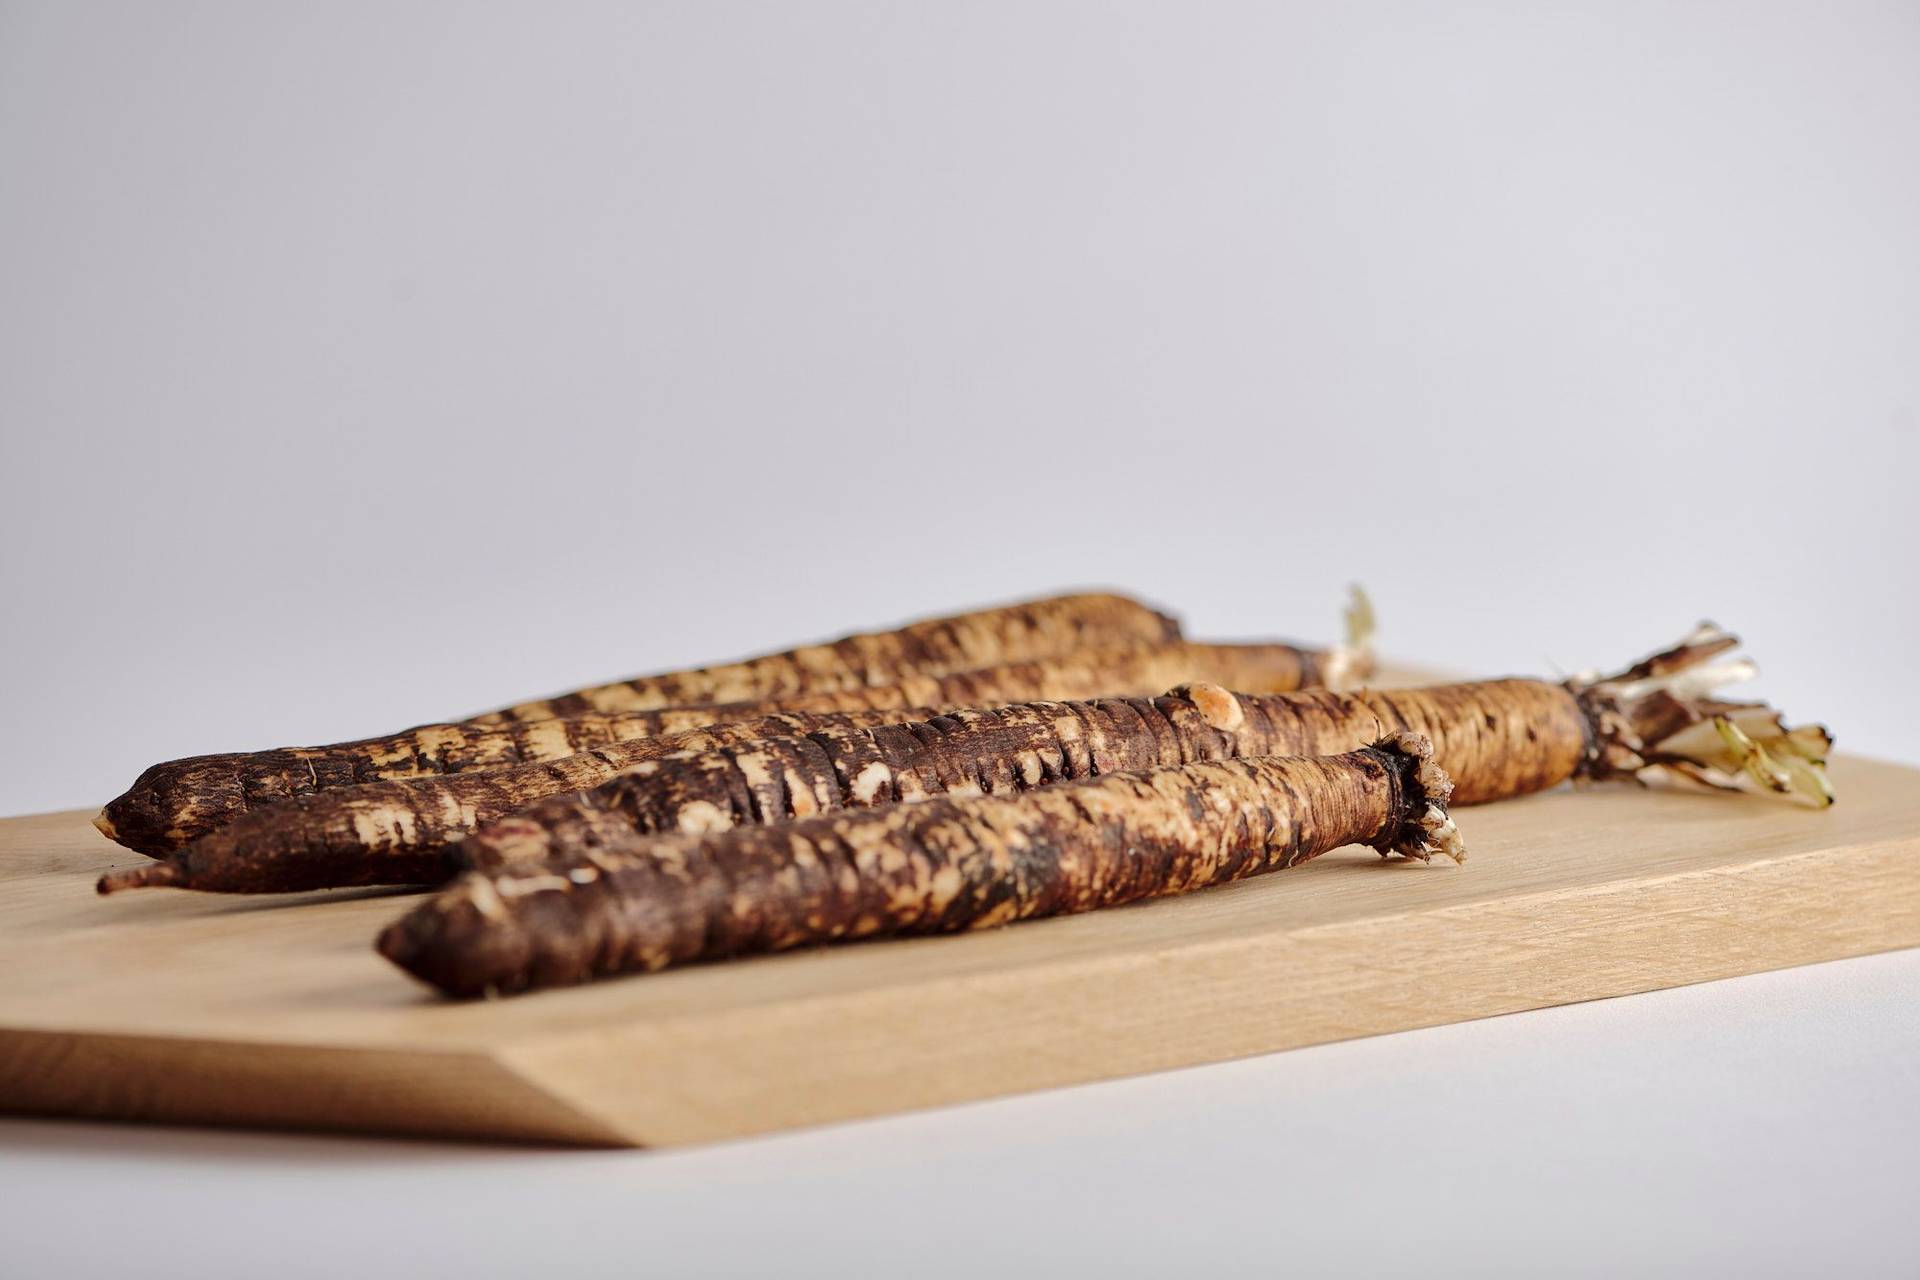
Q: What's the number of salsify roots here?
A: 5